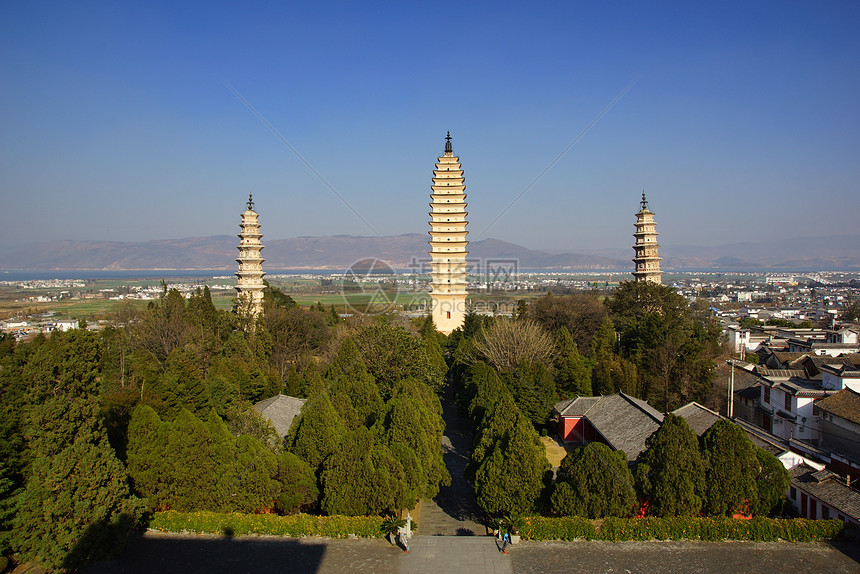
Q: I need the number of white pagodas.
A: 3